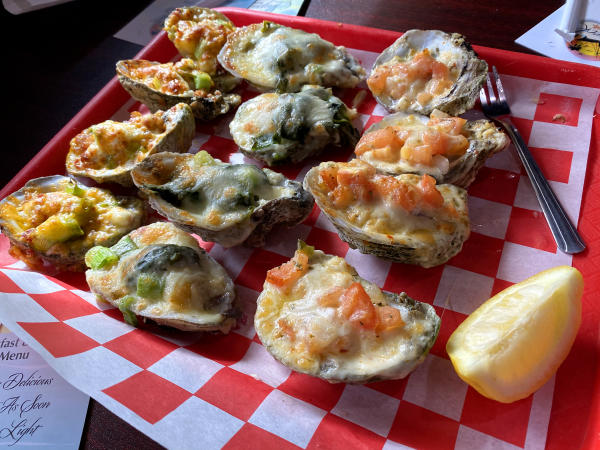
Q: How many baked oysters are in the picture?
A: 12